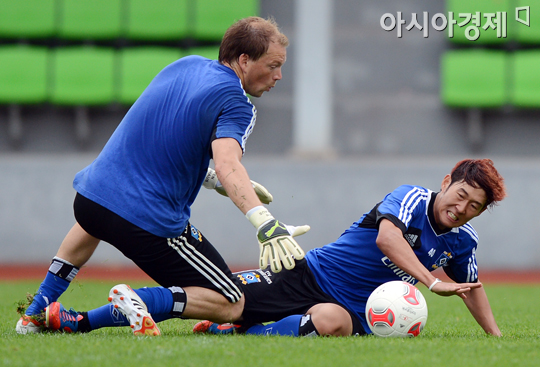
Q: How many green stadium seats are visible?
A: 12